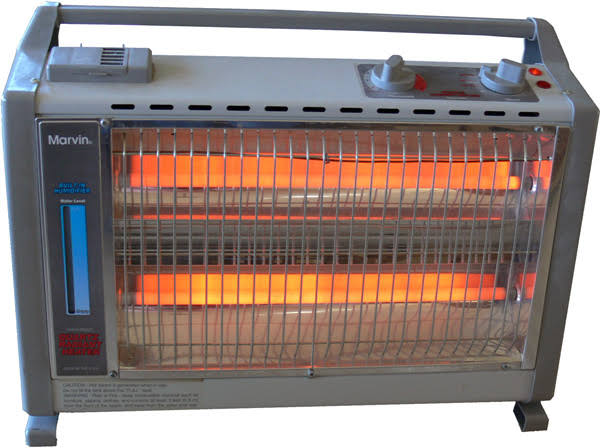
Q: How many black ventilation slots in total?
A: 12